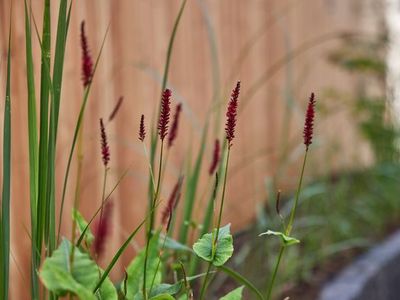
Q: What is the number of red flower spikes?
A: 11